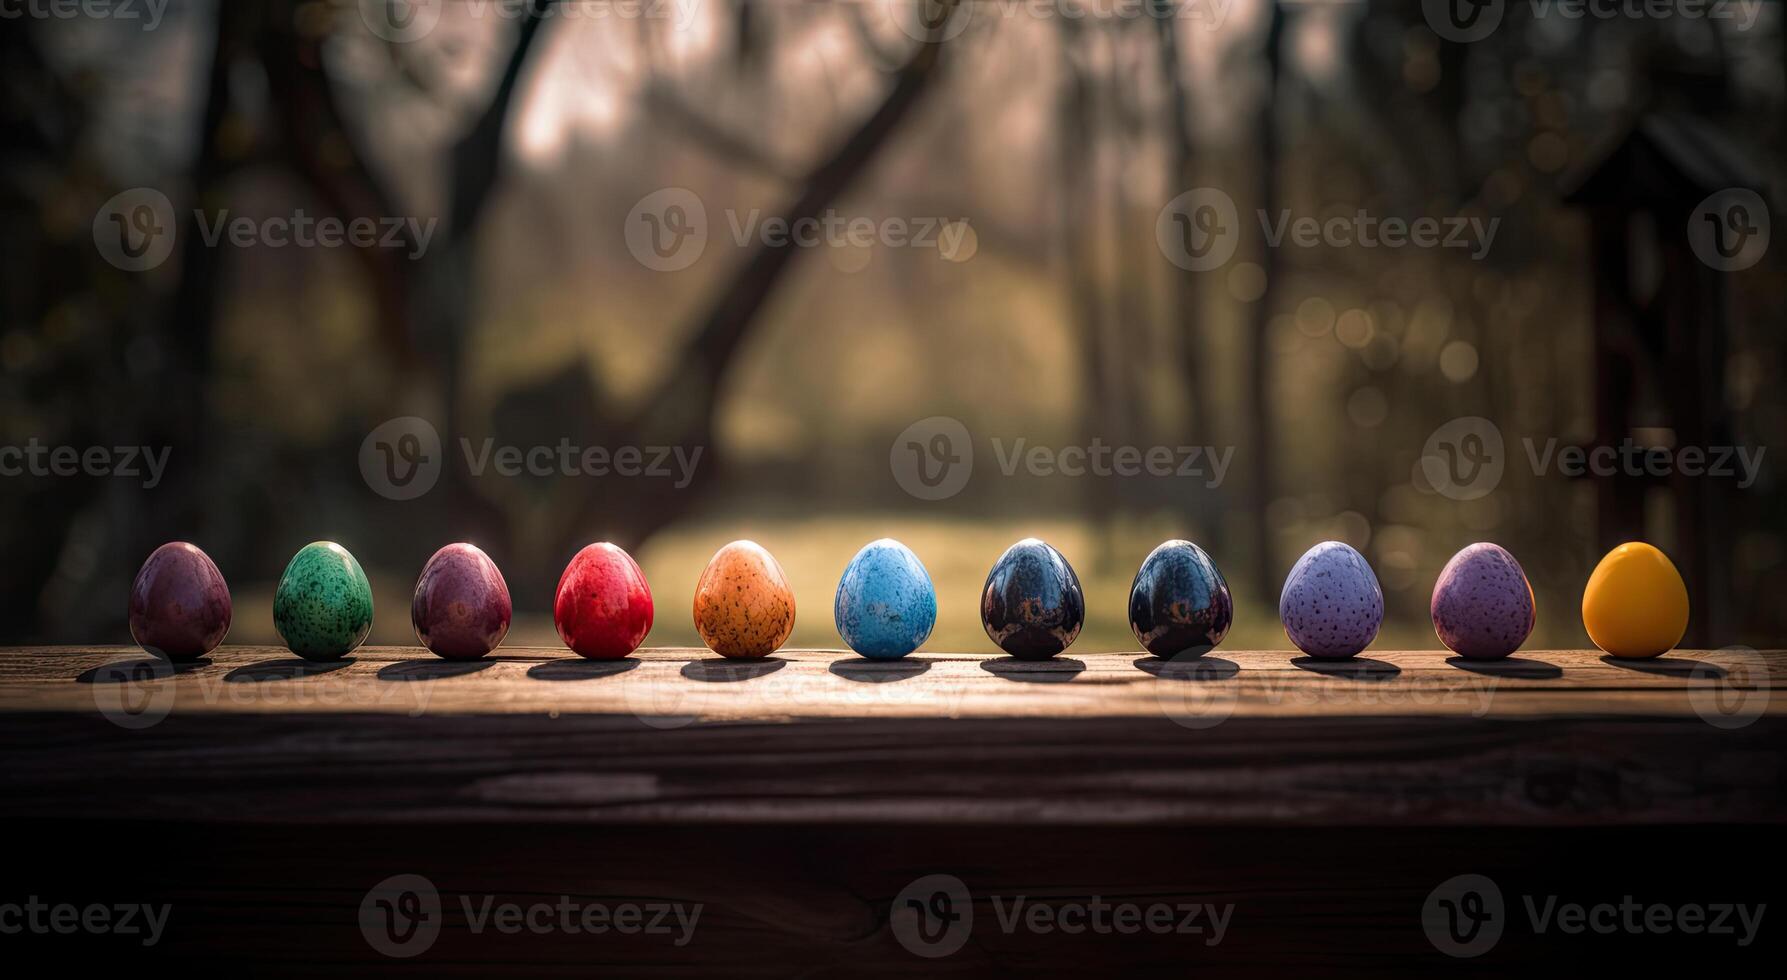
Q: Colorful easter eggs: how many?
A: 11